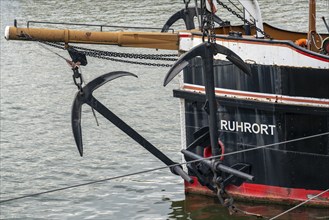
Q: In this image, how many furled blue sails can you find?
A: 0